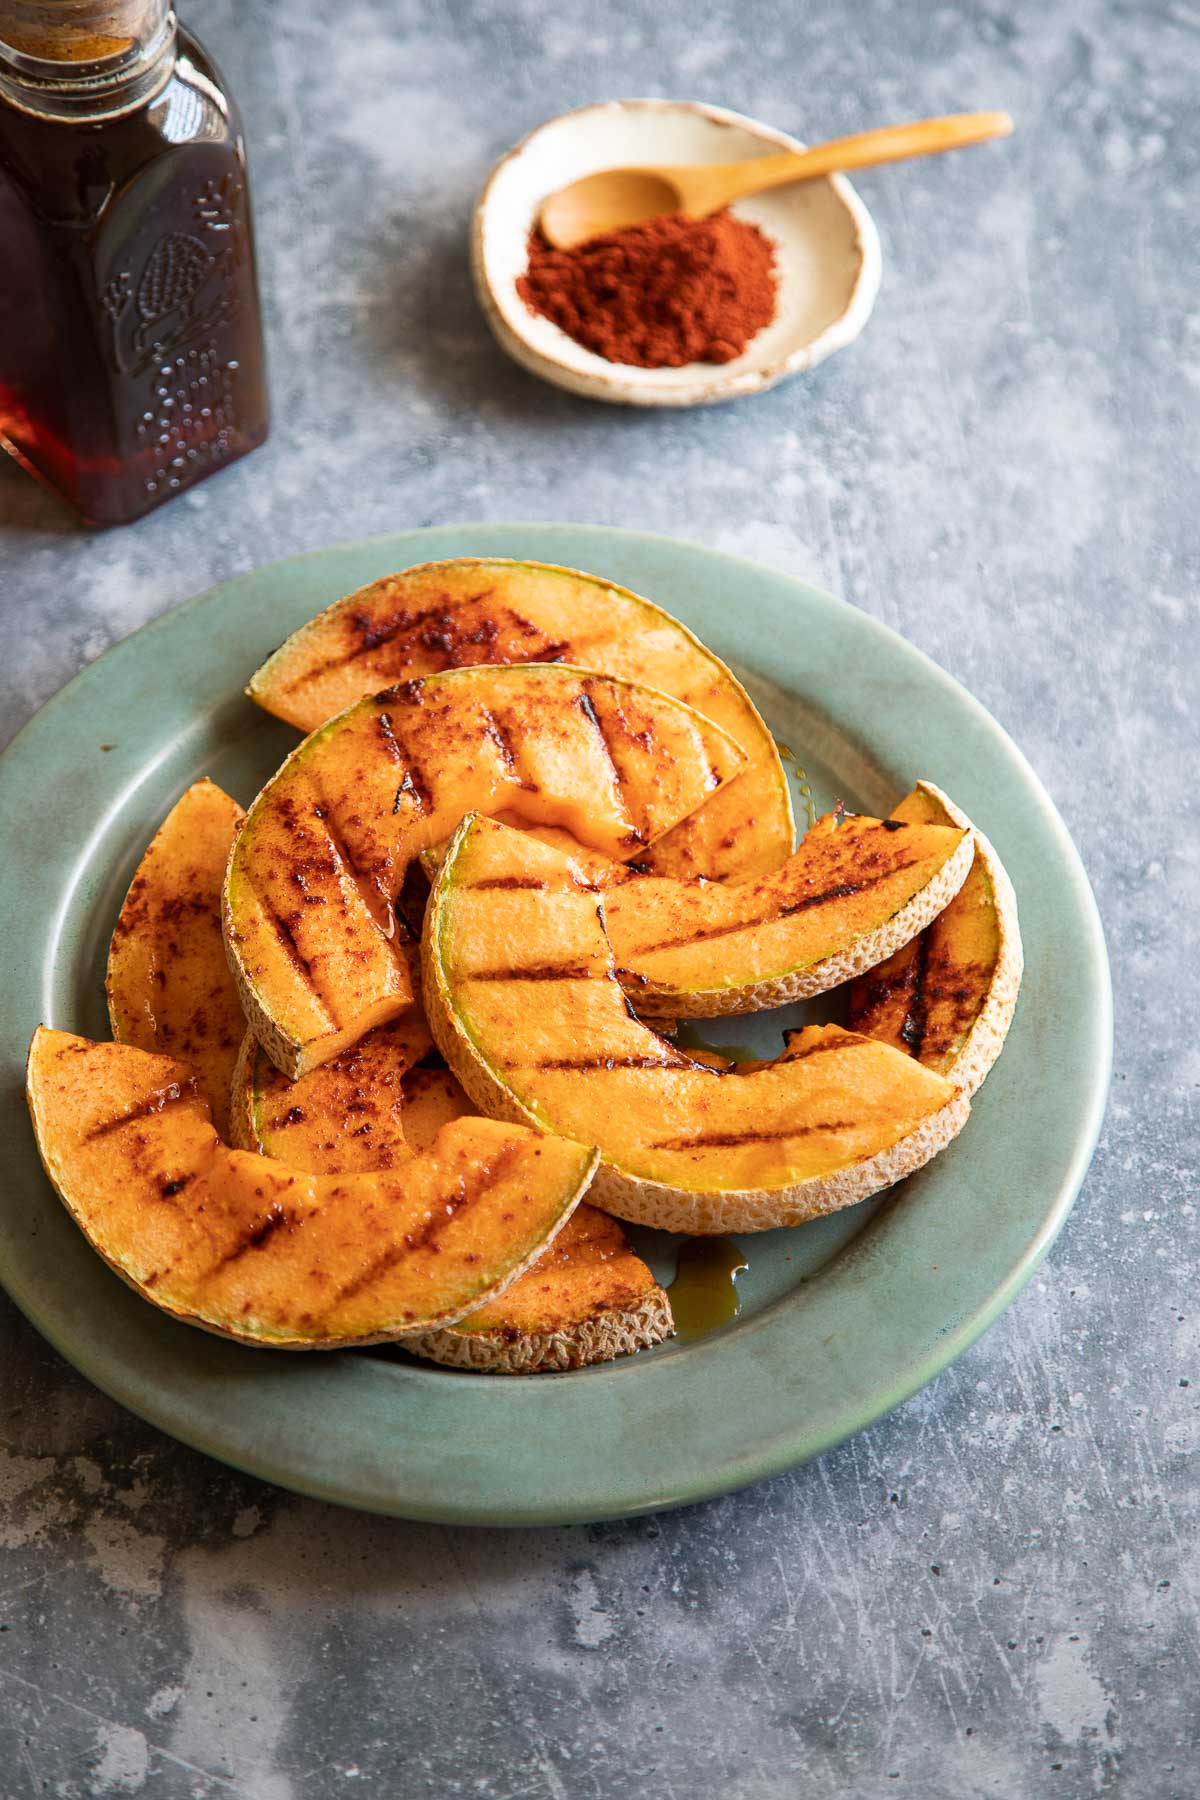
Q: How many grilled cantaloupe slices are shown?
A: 8